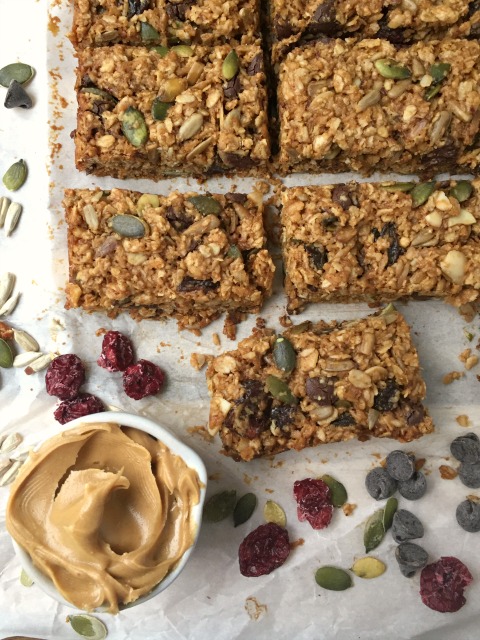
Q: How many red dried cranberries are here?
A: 7